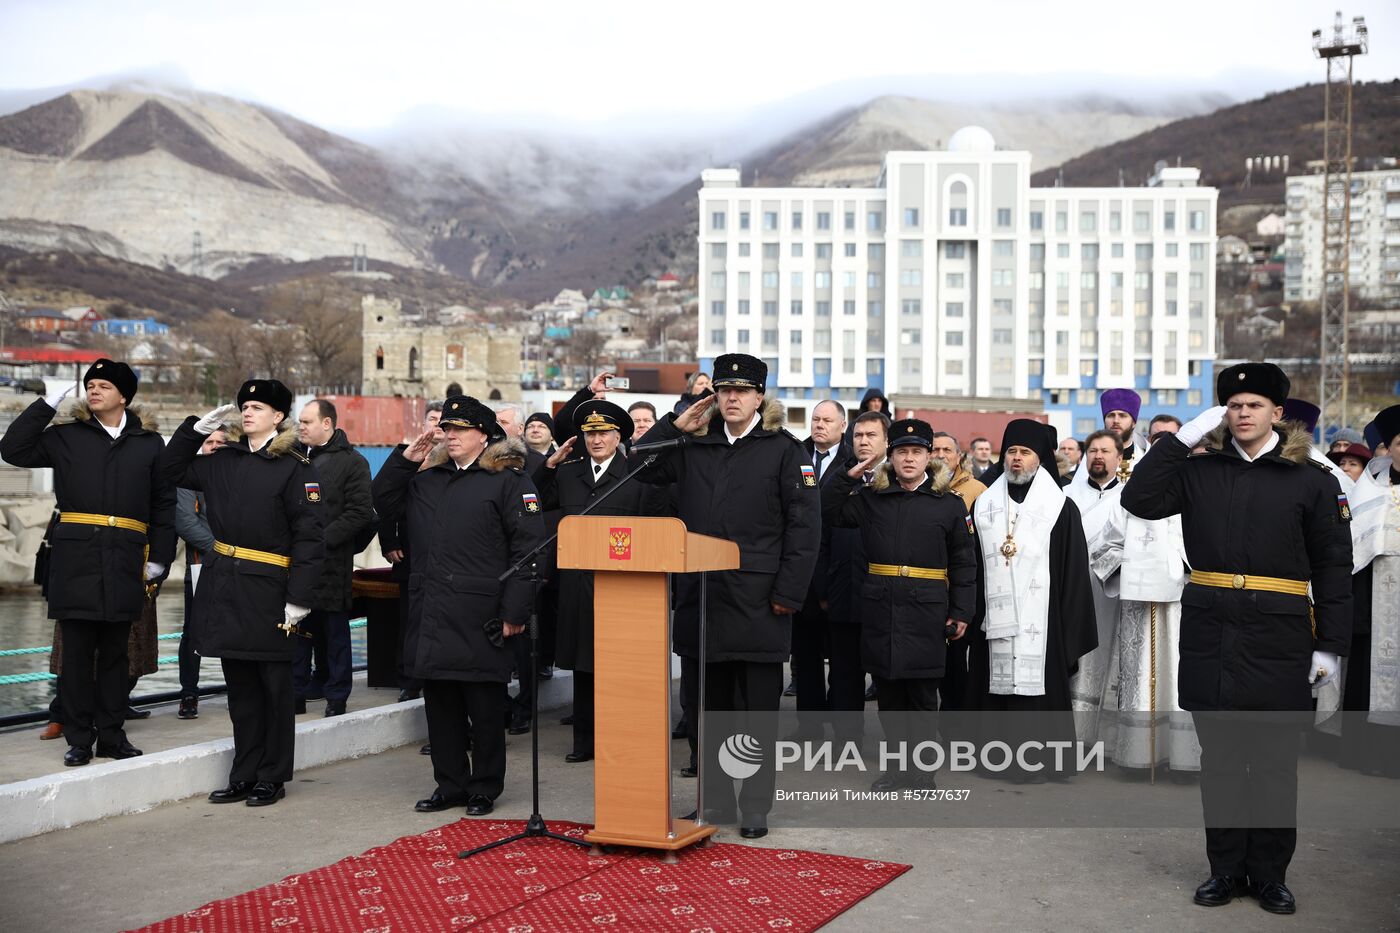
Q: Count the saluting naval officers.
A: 7